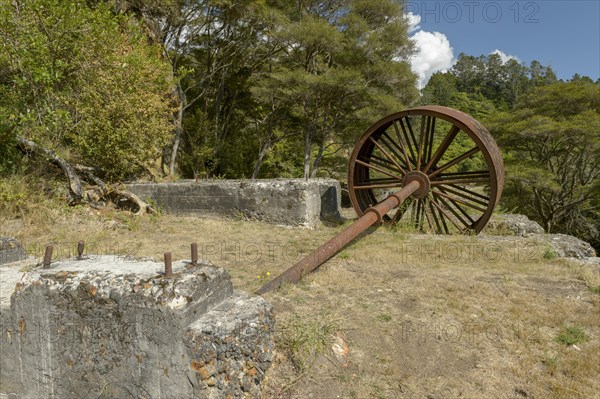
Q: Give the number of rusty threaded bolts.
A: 4